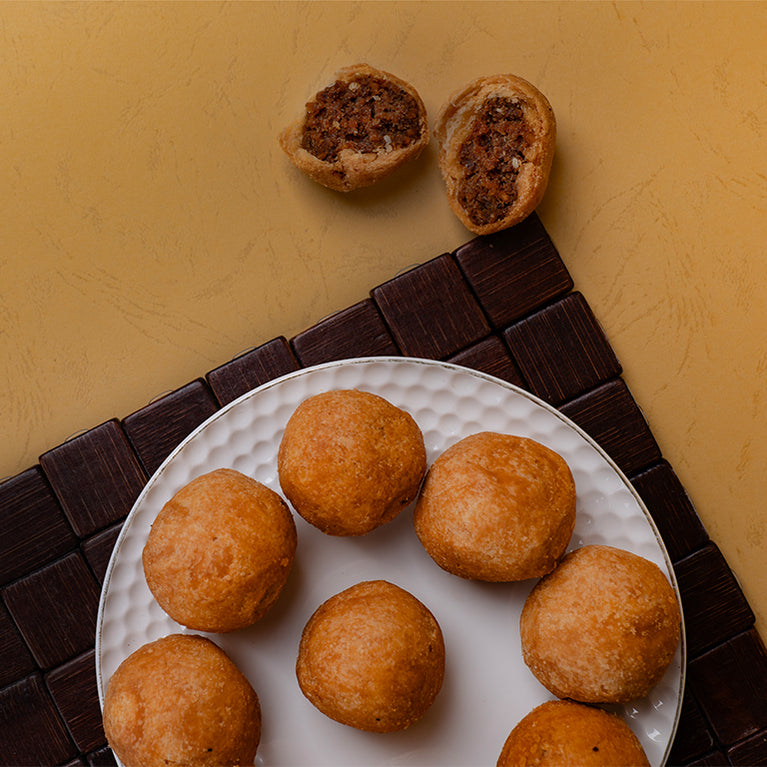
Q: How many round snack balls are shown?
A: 7